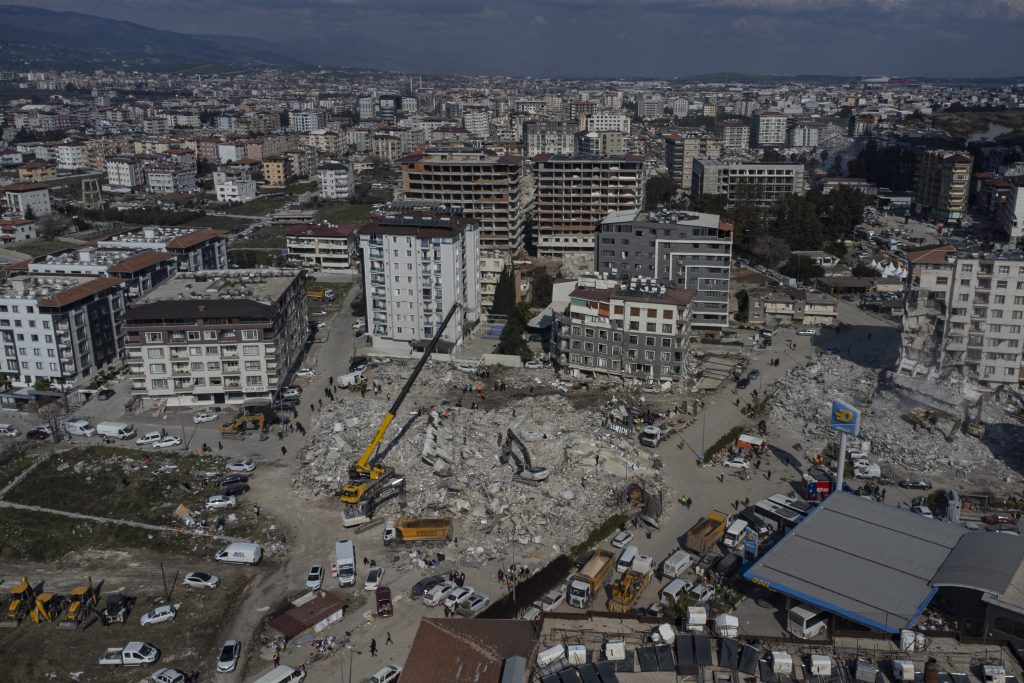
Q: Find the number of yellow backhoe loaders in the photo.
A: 3